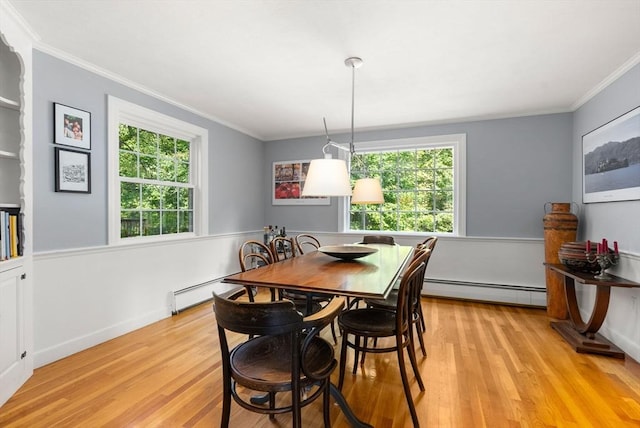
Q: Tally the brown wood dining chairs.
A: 8